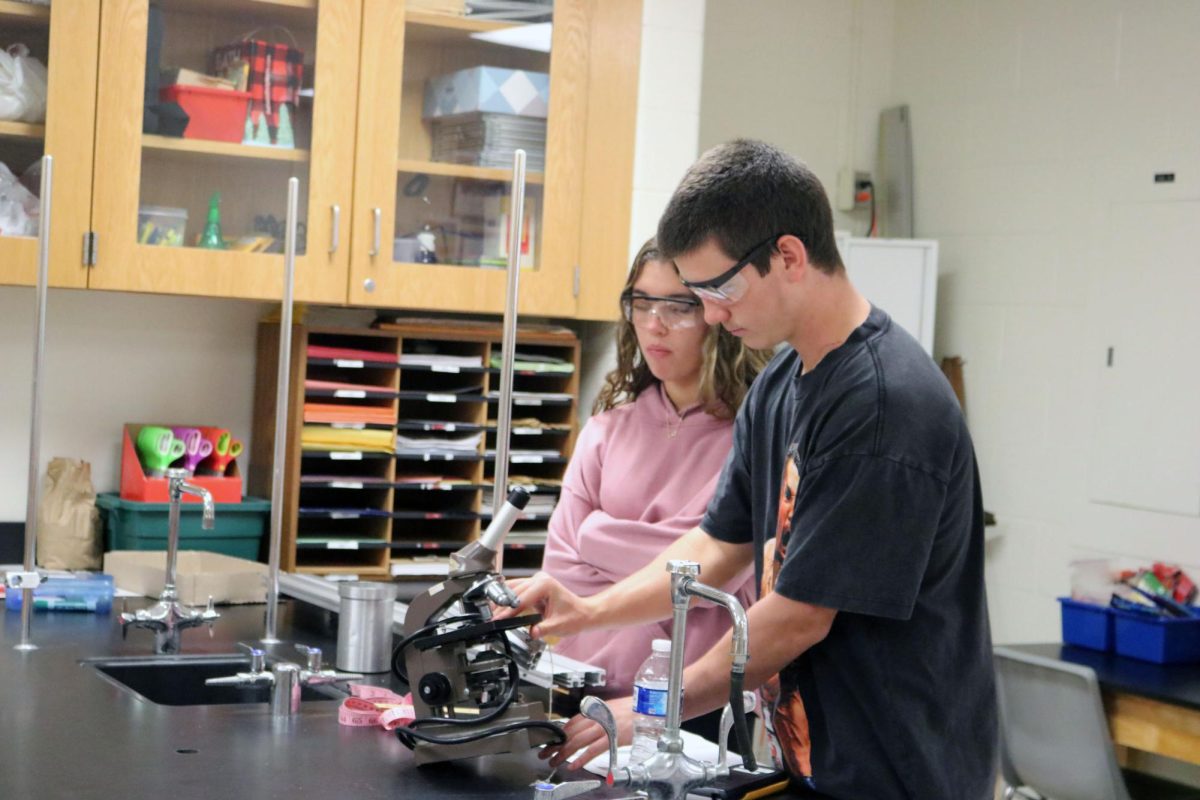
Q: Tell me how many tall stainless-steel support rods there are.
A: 3